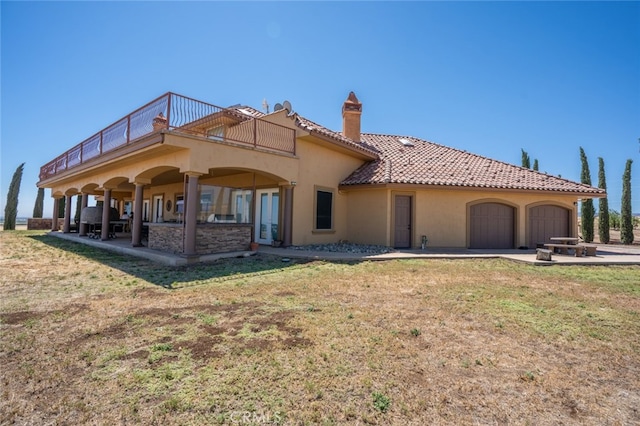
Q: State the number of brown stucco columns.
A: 7